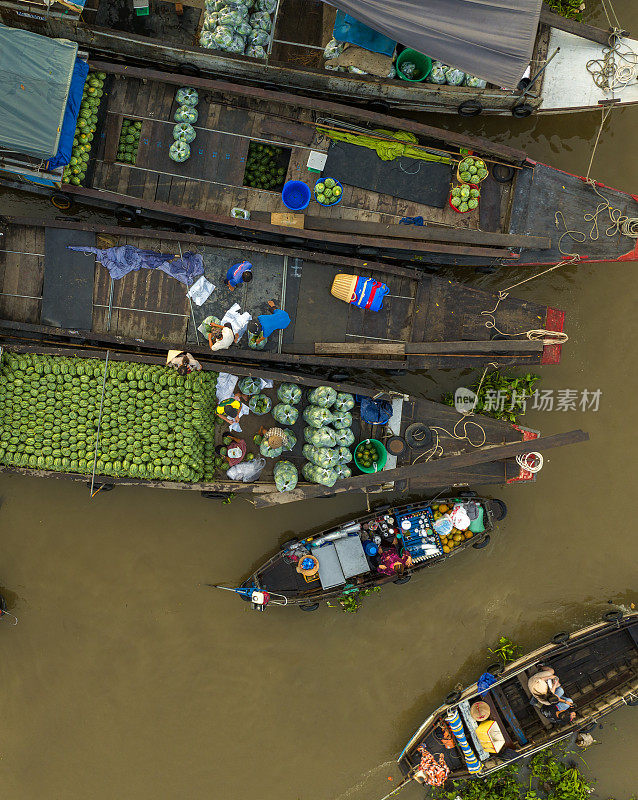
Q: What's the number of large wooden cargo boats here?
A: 4